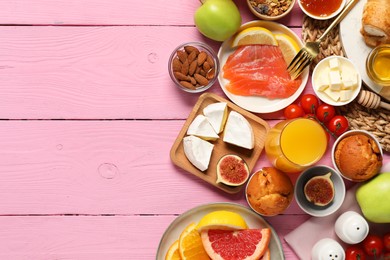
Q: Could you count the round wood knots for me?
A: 3